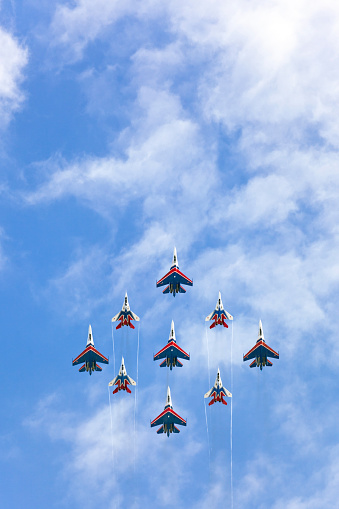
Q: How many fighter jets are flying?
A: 9